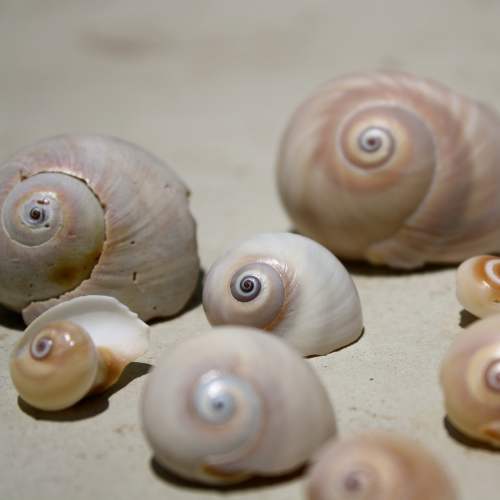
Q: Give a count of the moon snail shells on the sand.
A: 8